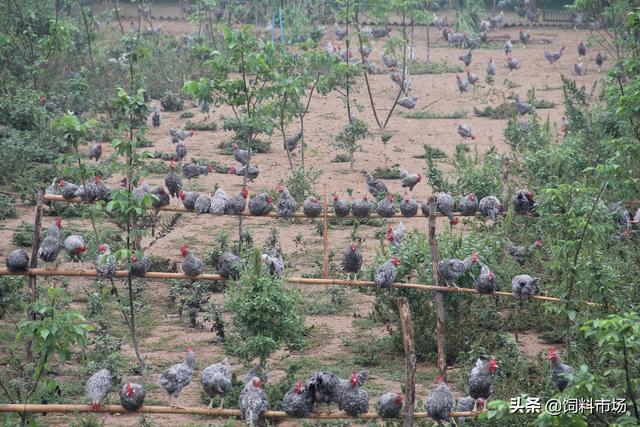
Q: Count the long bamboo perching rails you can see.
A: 3